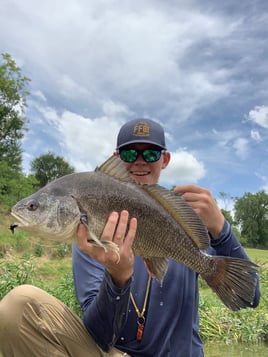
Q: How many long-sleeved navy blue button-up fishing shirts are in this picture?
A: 1